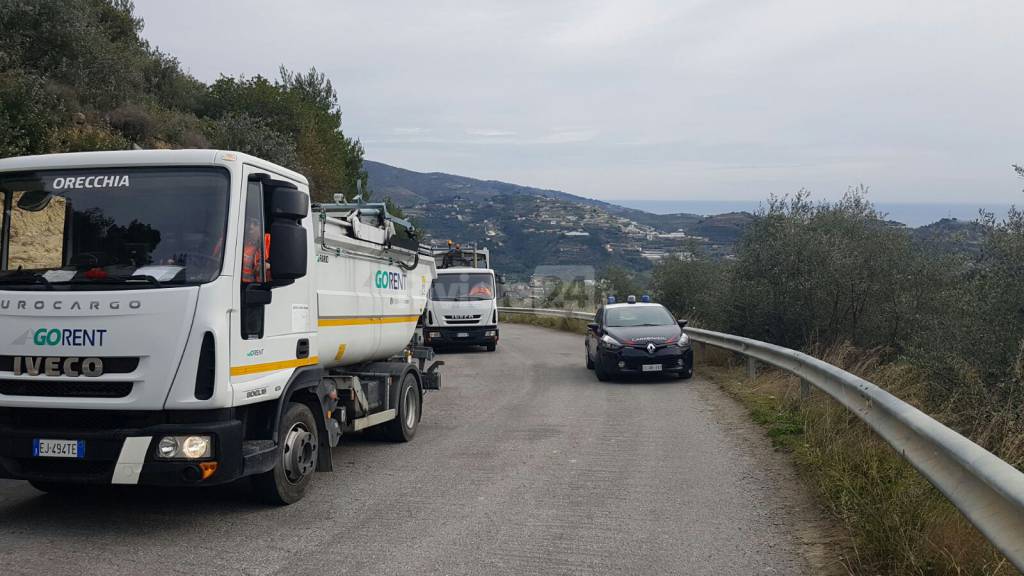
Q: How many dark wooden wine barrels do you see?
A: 0